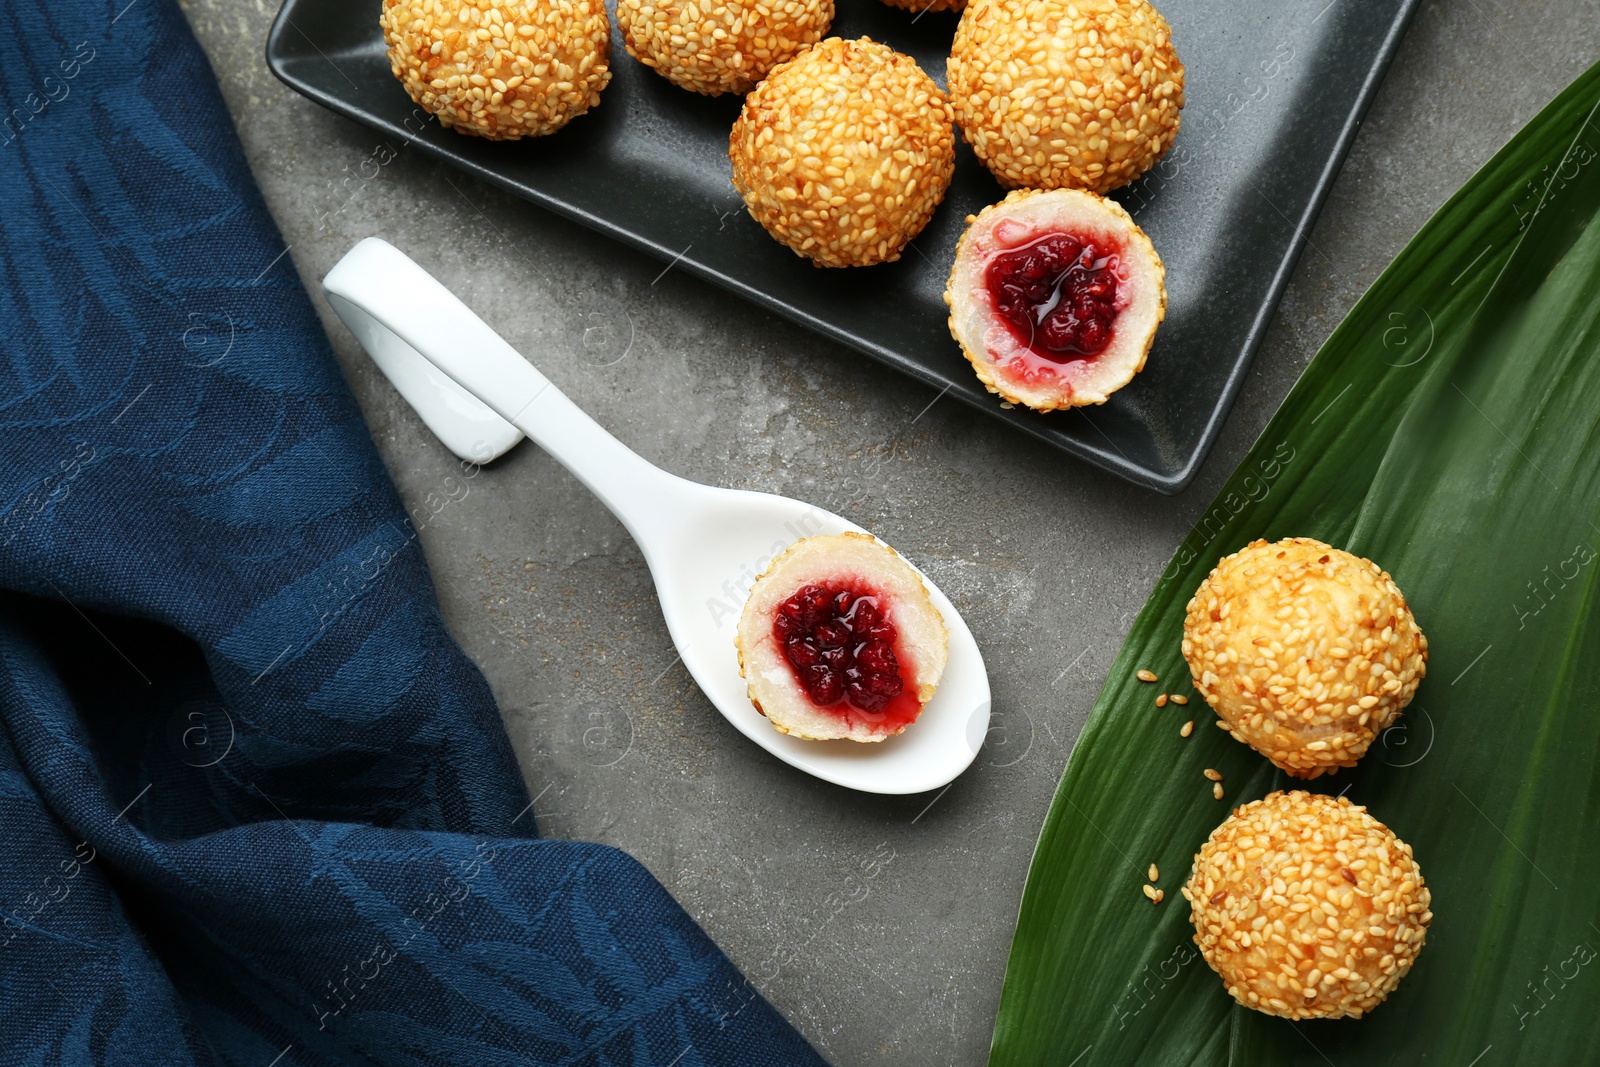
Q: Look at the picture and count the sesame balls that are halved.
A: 2